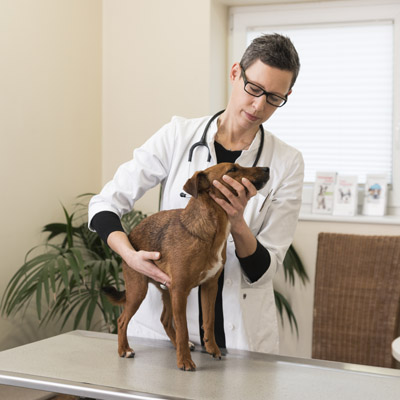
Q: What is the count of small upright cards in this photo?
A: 3